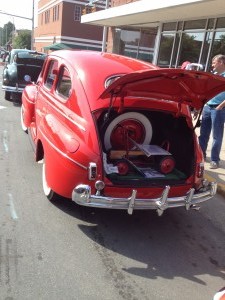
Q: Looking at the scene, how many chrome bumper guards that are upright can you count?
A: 3